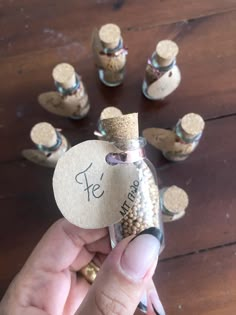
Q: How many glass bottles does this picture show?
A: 8